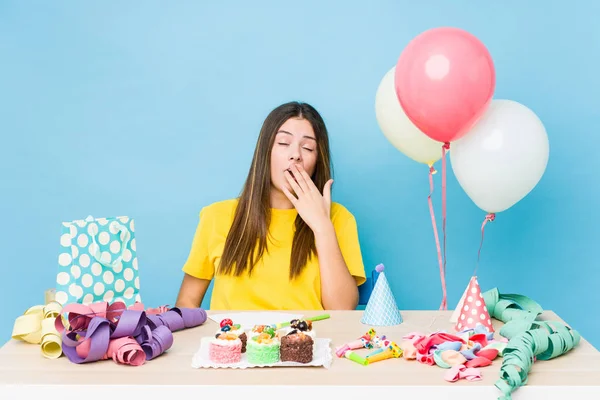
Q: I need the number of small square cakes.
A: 6